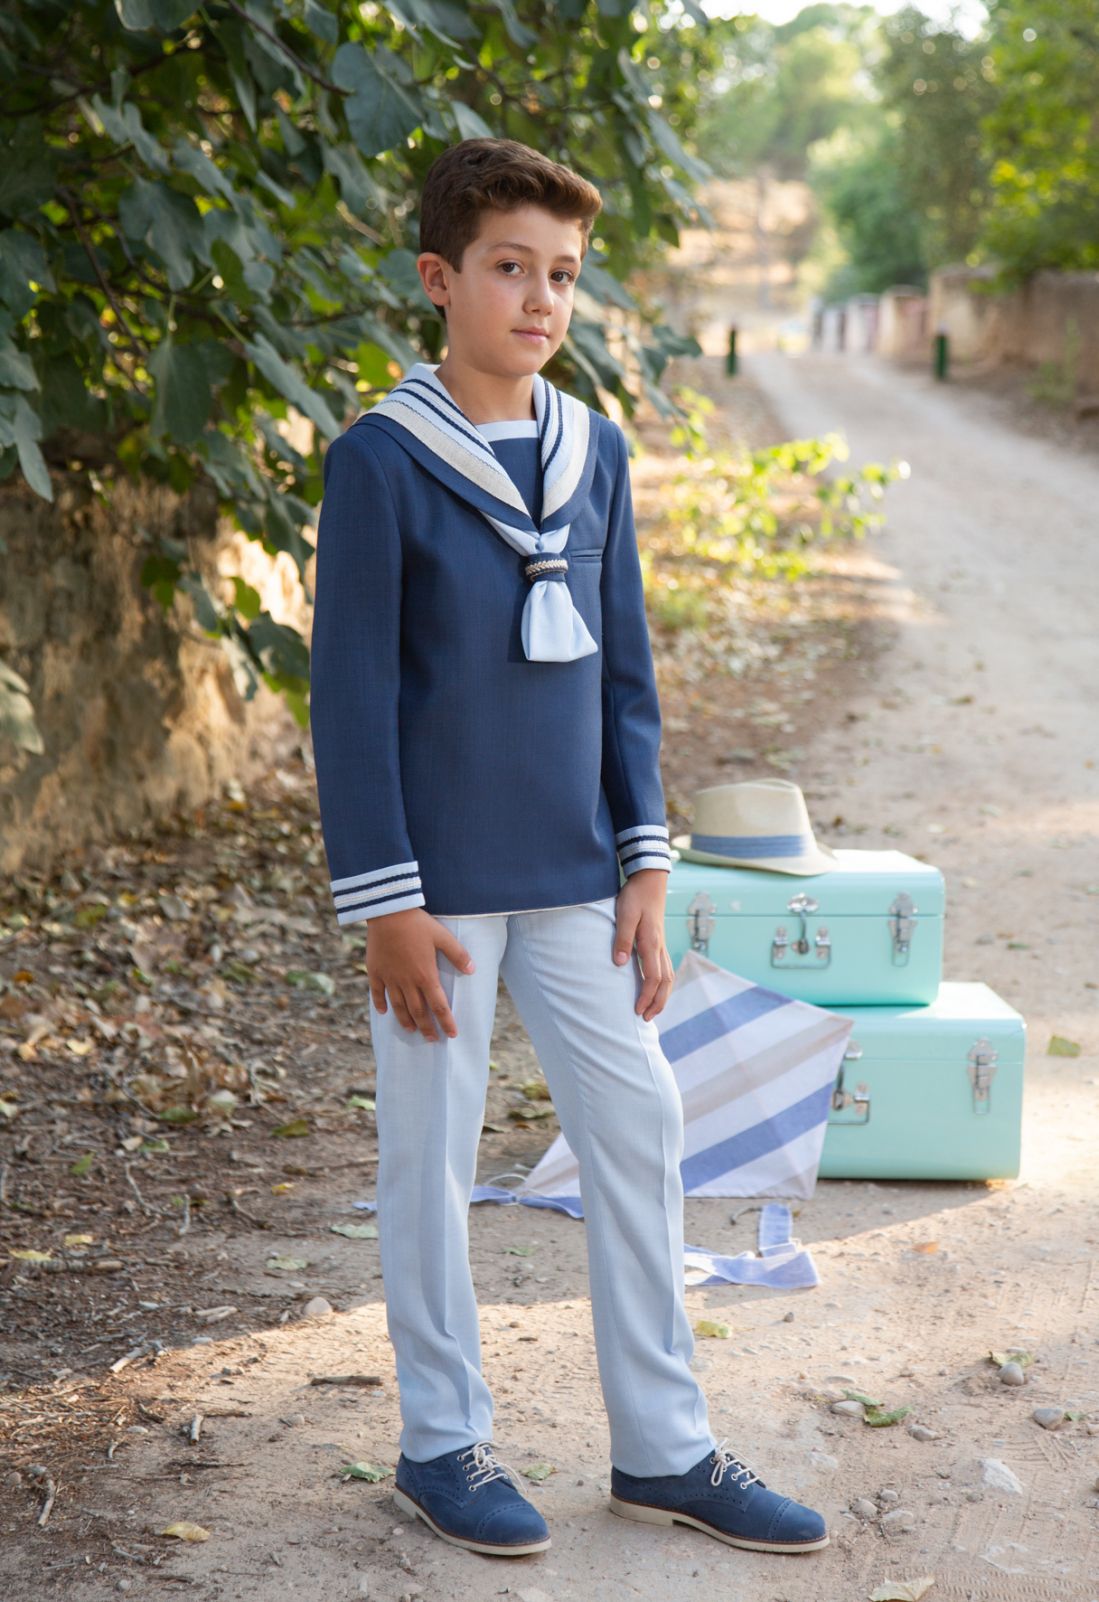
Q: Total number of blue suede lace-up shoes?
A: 2